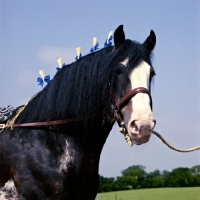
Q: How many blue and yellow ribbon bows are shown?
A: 5